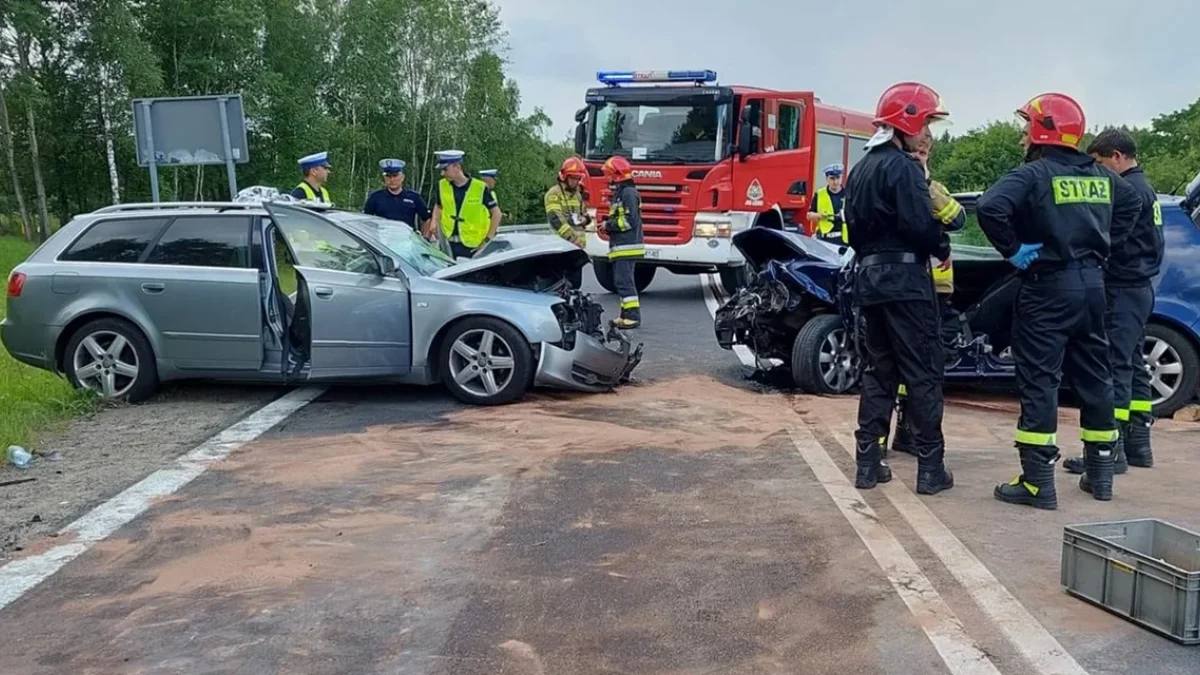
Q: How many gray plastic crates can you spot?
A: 1